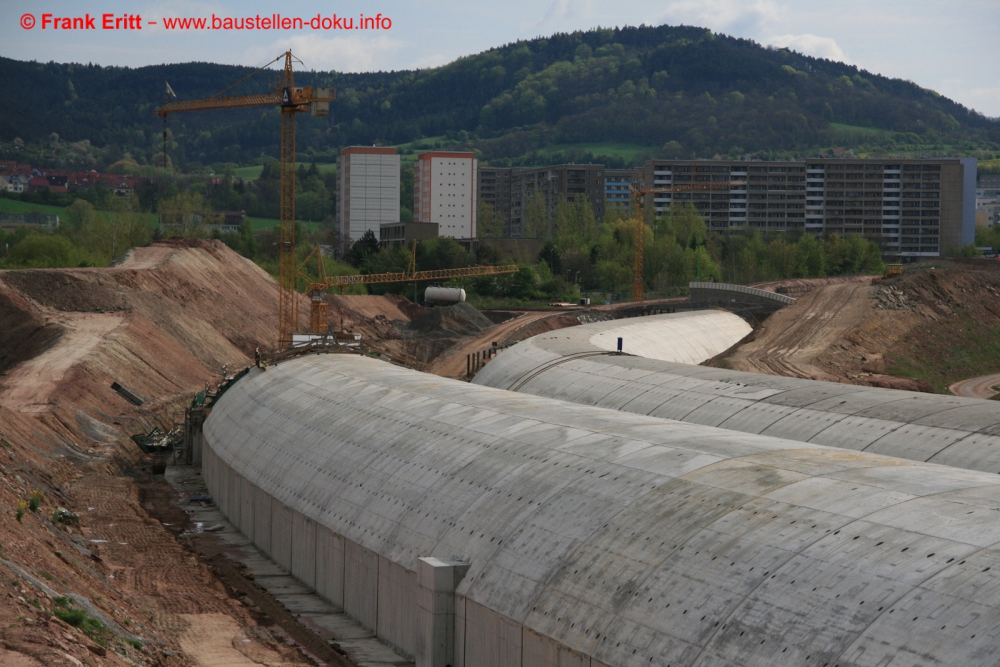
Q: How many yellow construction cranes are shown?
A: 3